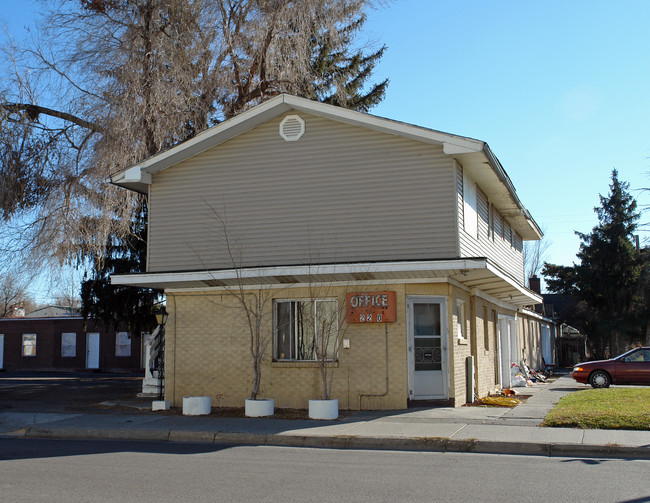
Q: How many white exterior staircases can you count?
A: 1